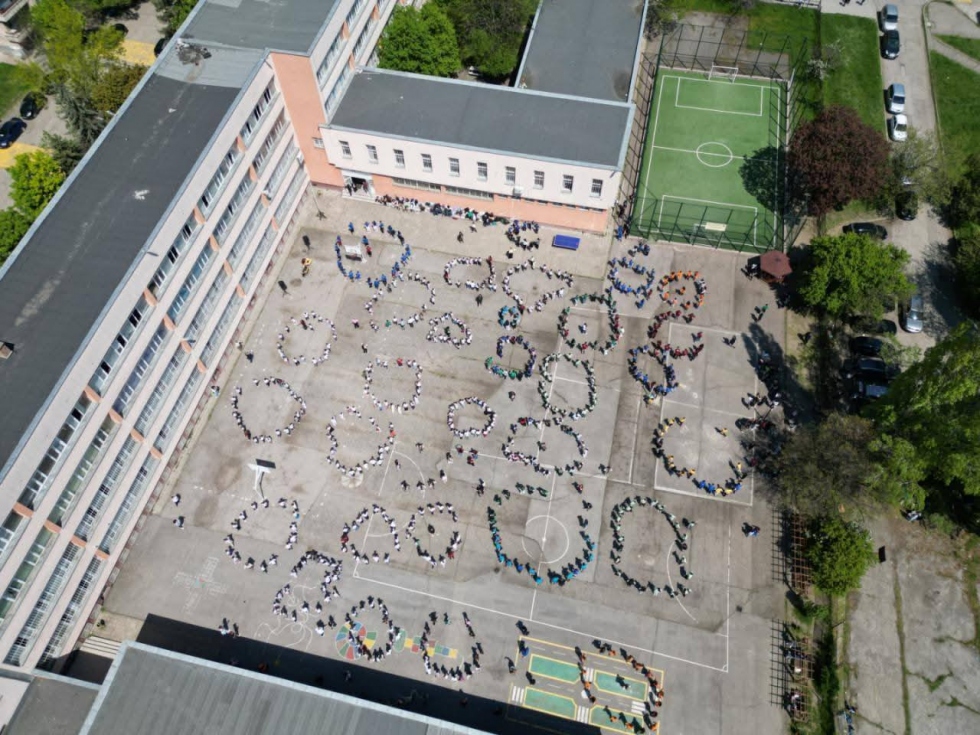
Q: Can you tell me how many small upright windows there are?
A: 10